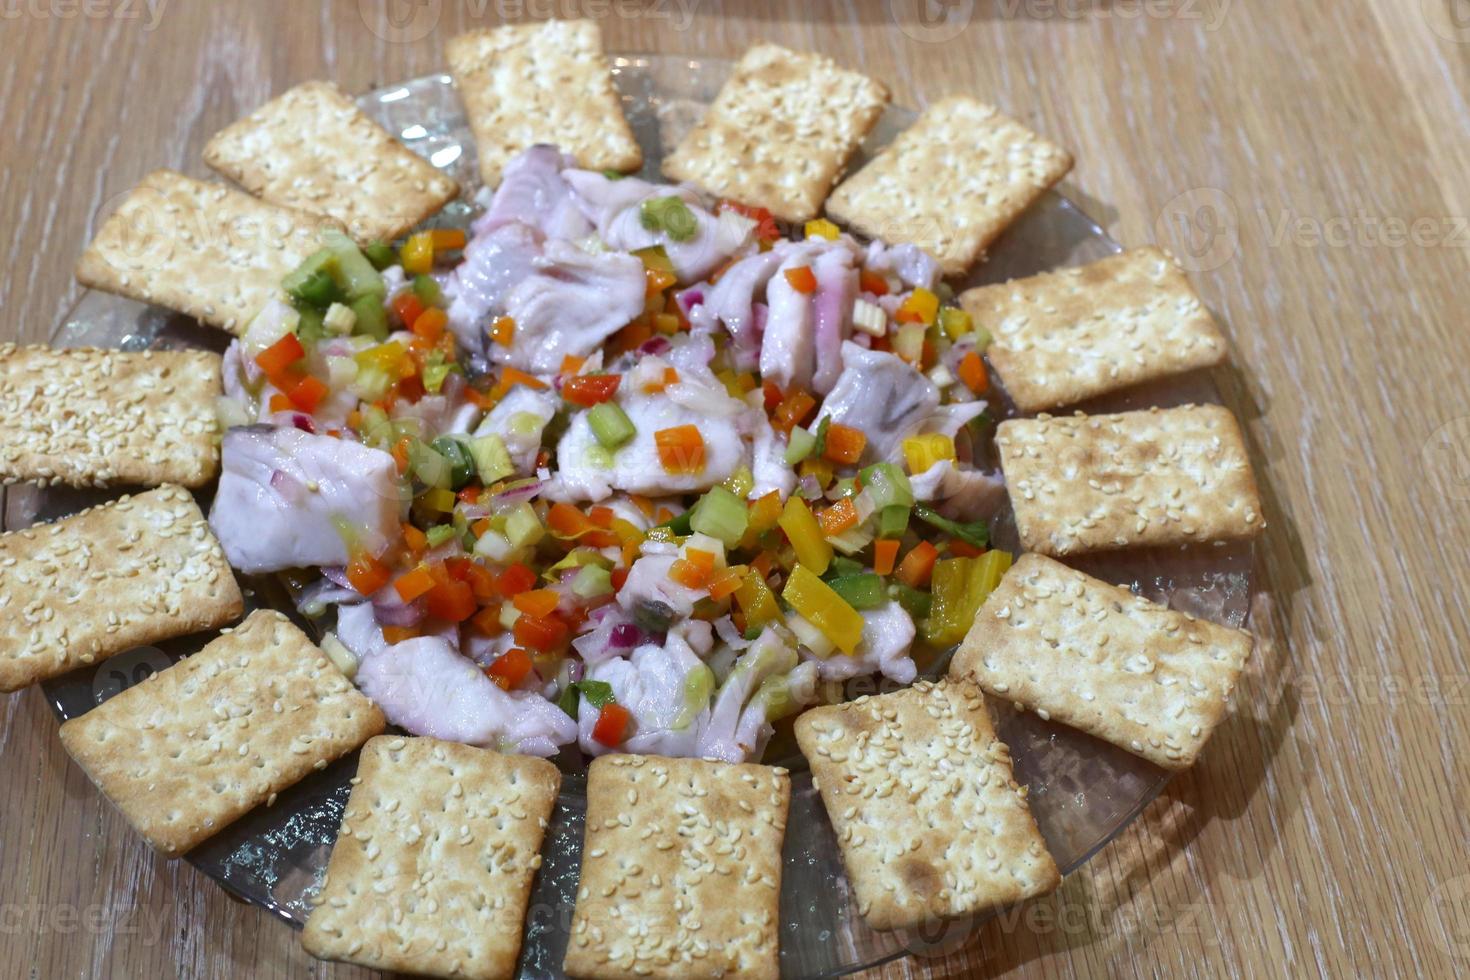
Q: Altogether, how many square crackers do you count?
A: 14